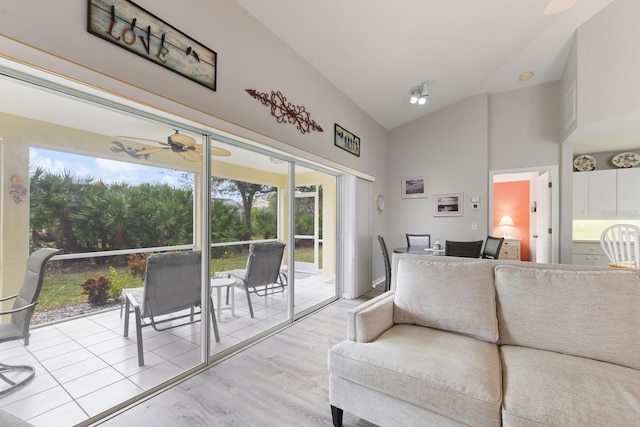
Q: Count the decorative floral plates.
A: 2